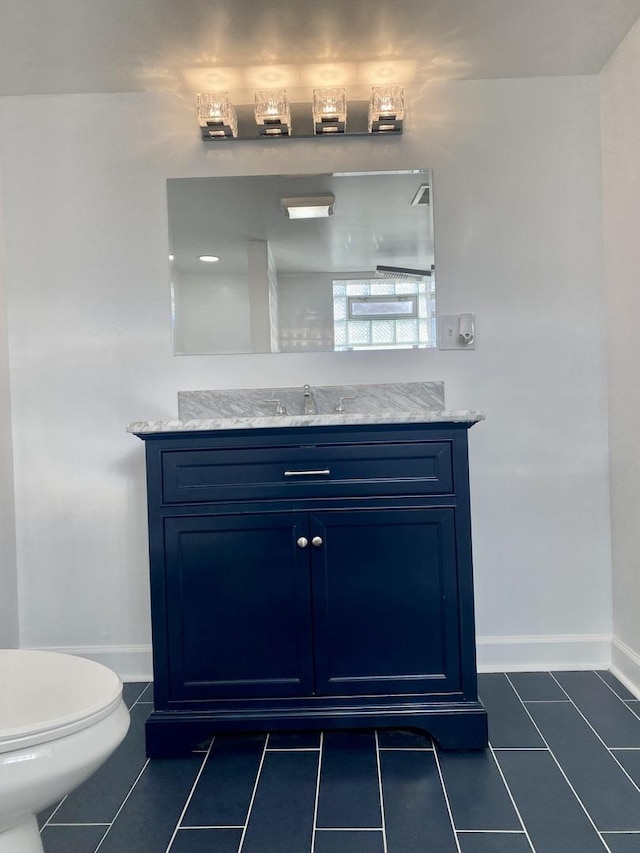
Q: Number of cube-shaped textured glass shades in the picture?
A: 4